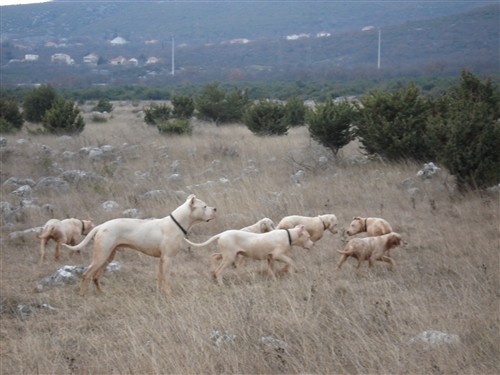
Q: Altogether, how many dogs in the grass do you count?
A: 7